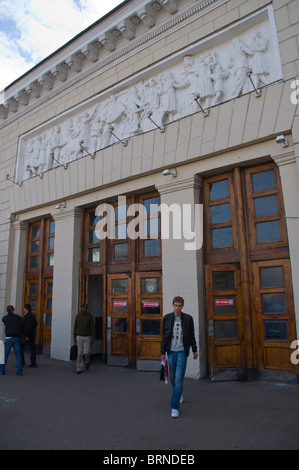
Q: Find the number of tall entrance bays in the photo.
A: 3